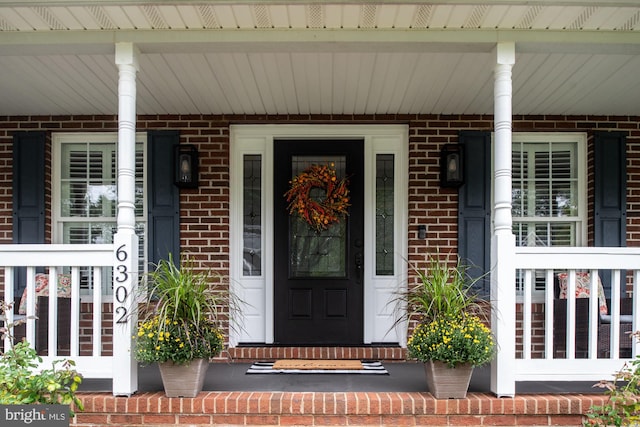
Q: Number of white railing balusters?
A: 11